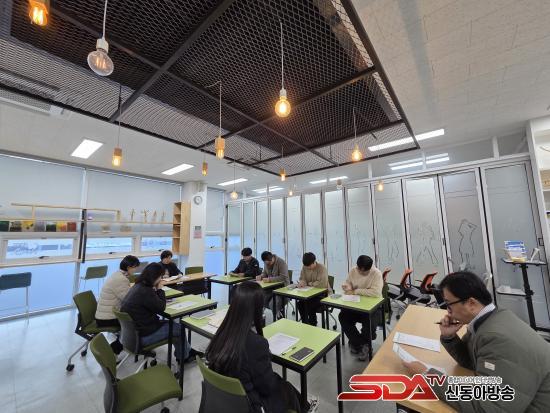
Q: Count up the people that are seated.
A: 9